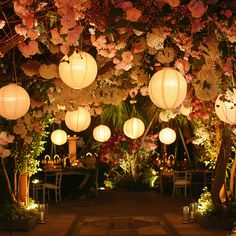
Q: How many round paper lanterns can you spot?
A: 9